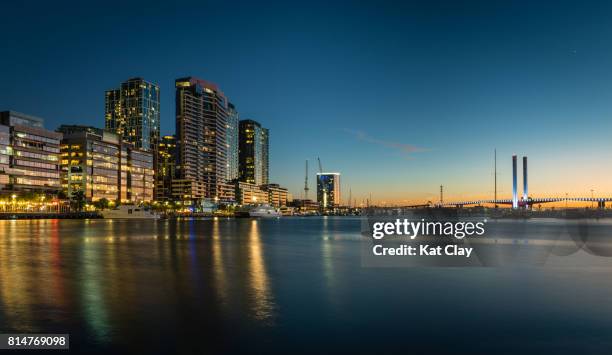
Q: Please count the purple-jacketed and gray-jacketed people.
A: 0